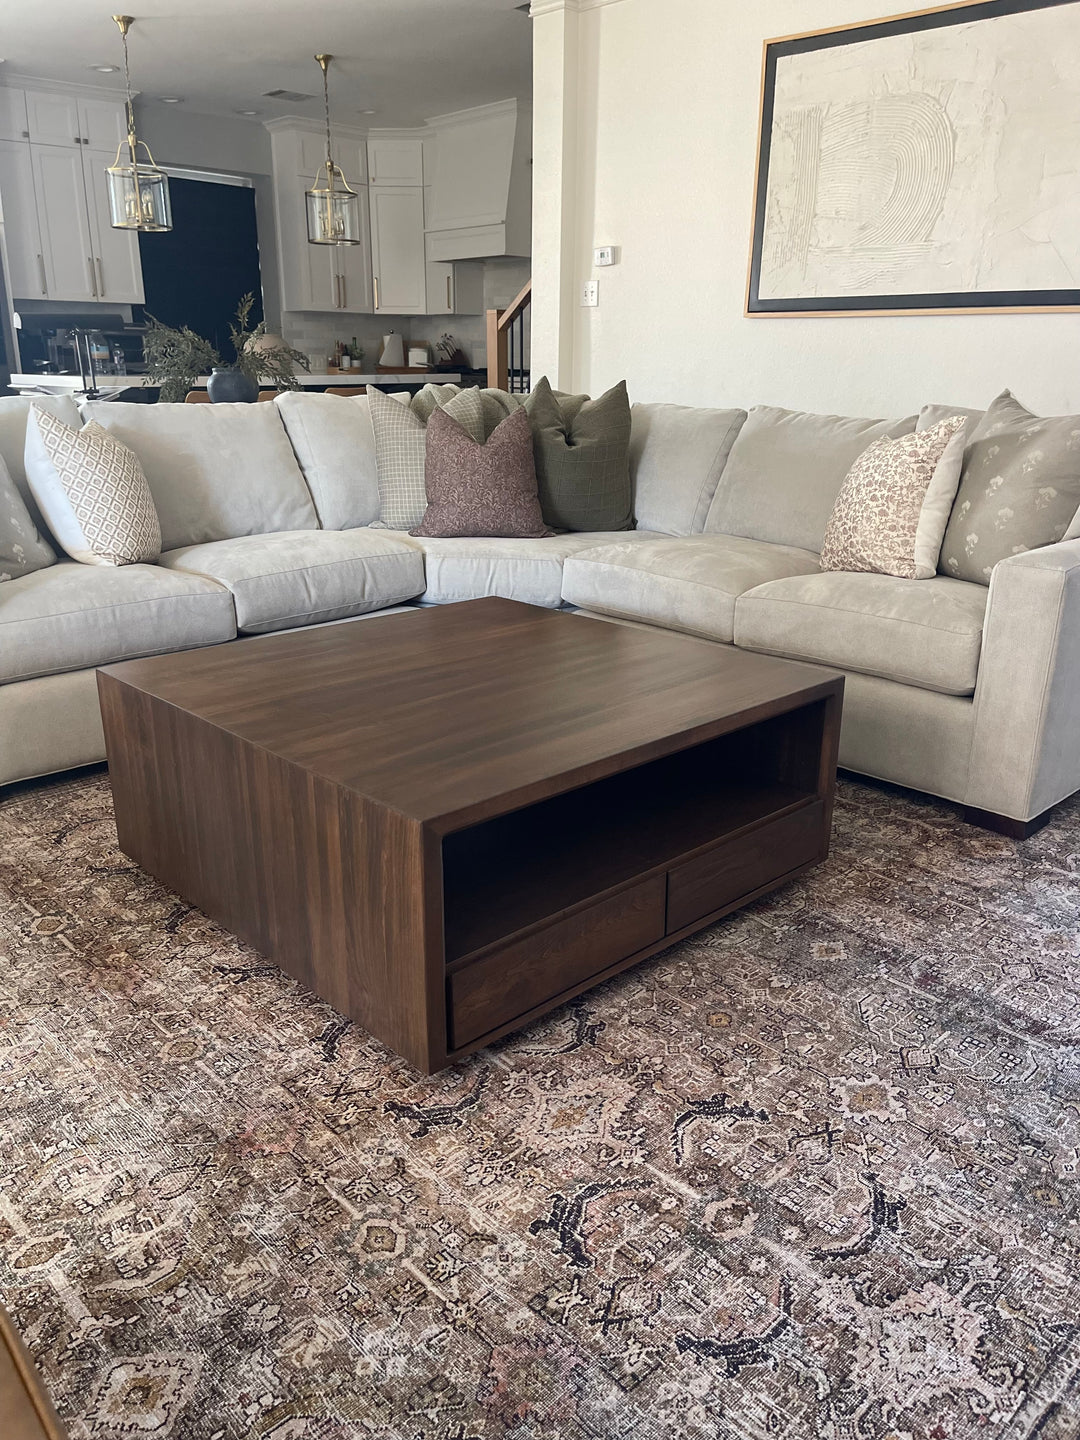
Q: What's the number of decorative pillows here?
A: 7